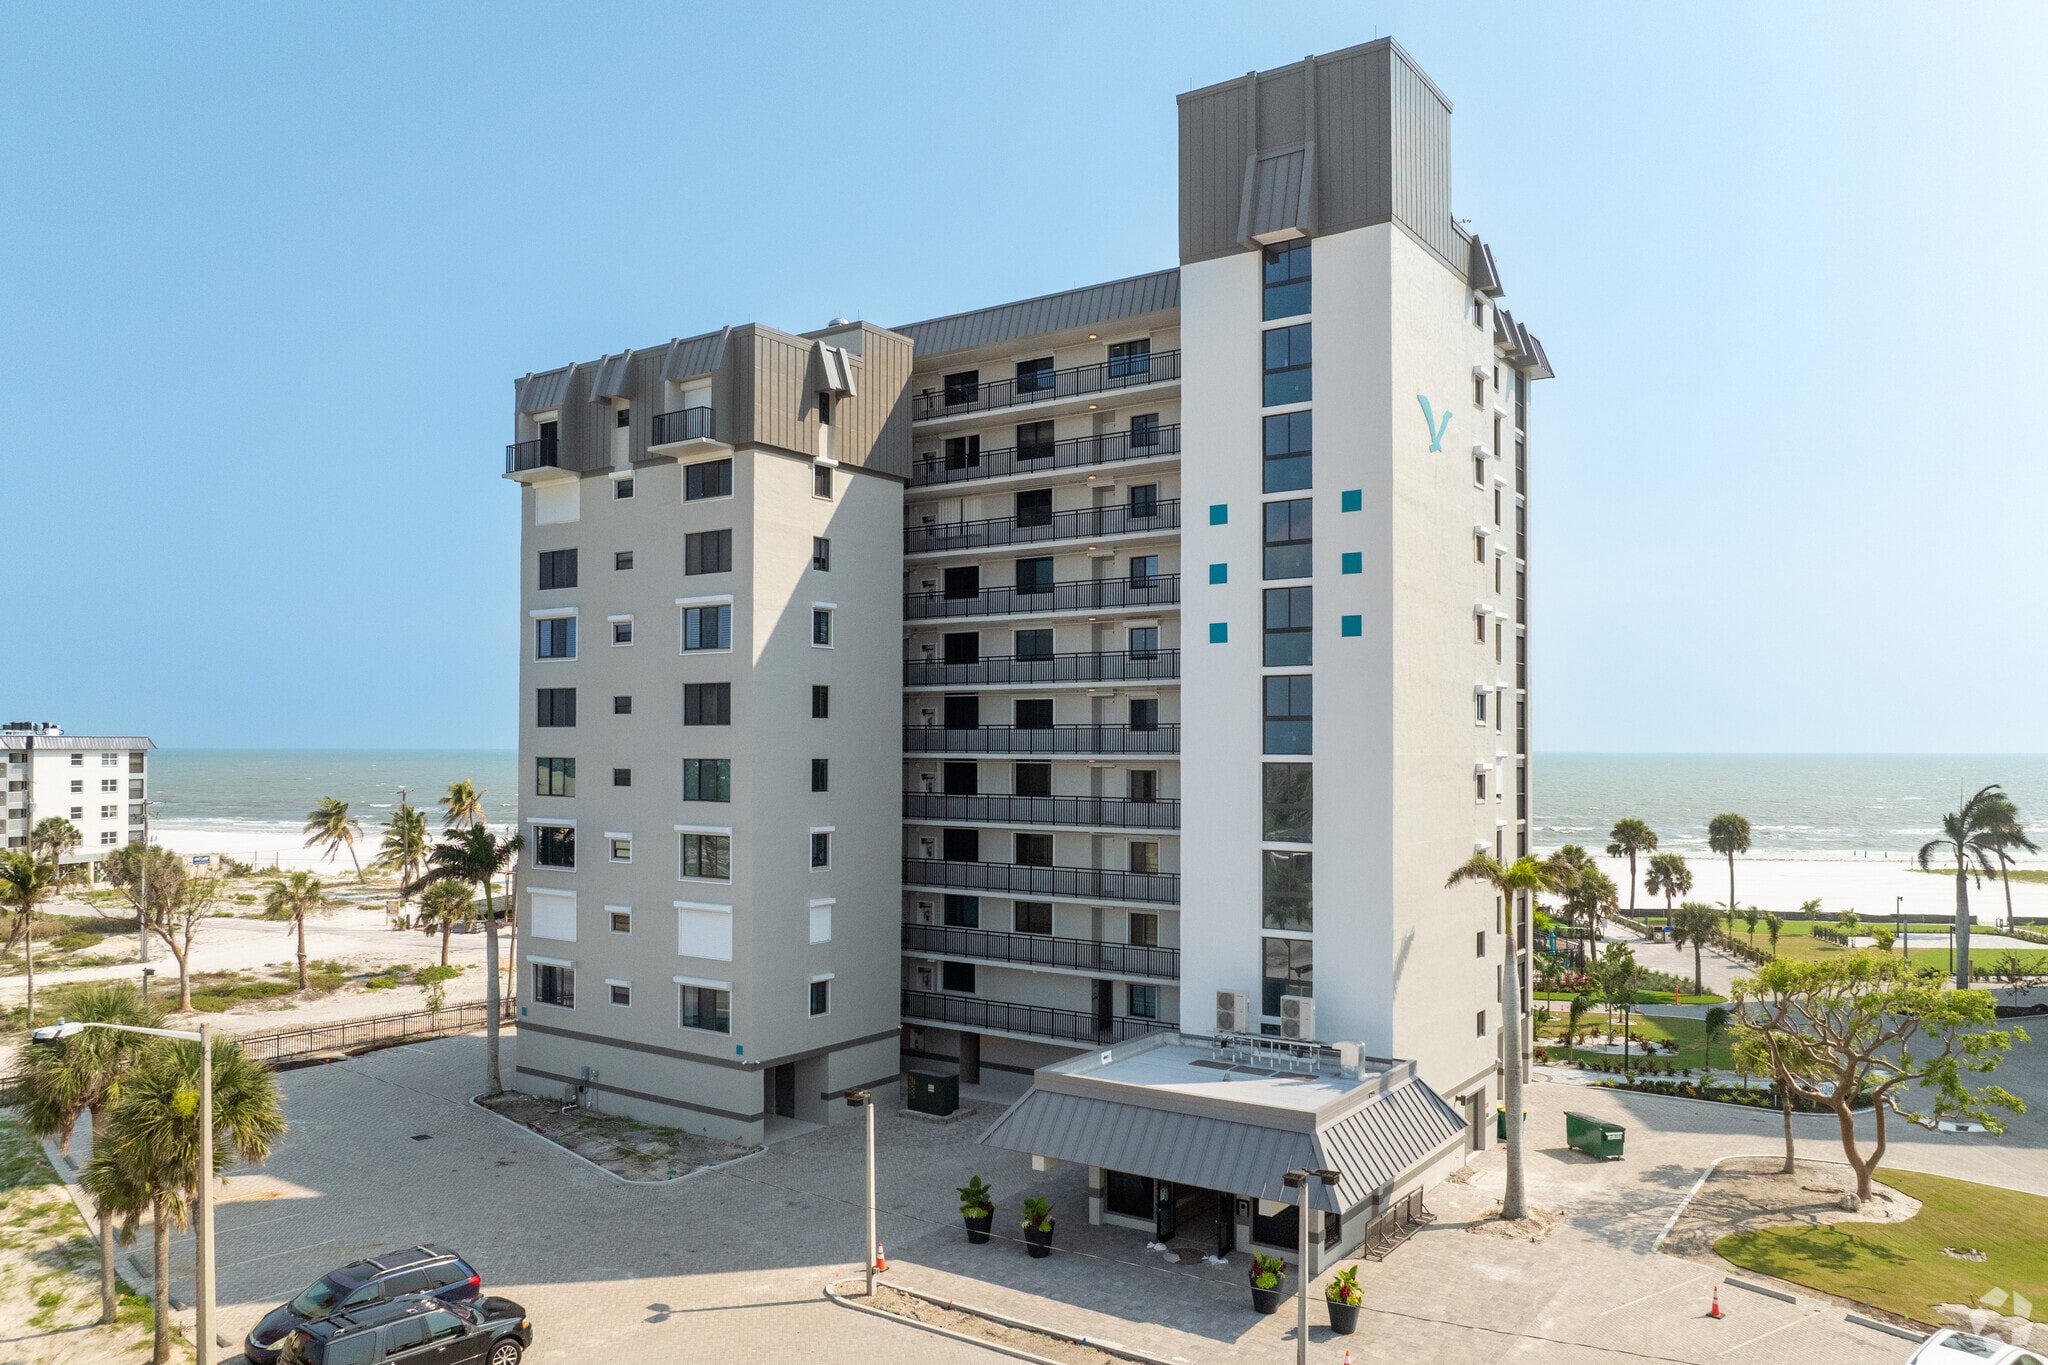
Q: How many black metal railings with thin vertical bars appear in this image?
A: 12